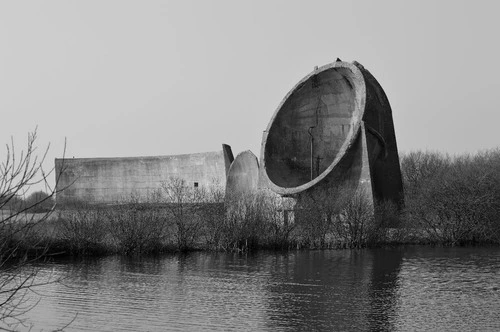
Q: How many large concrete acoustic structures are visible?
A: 3